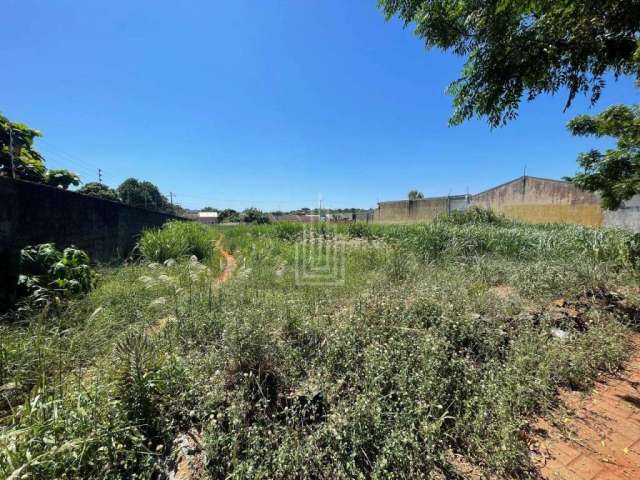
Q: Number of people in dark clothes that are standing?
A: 0